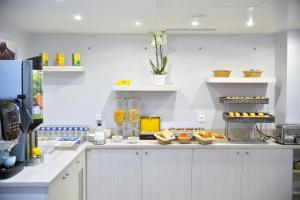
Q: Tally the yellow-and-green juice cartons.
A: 2